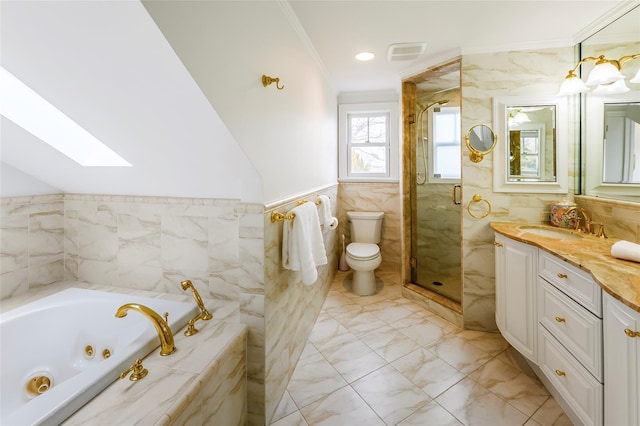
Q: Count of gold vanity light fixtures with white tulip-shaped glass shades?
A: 1